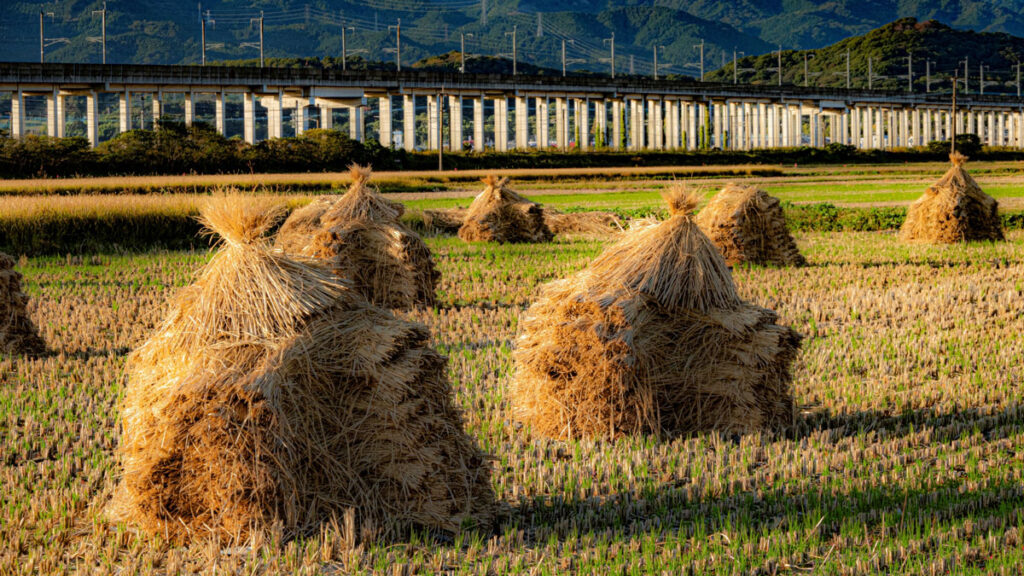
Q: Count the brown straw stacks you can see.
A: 7